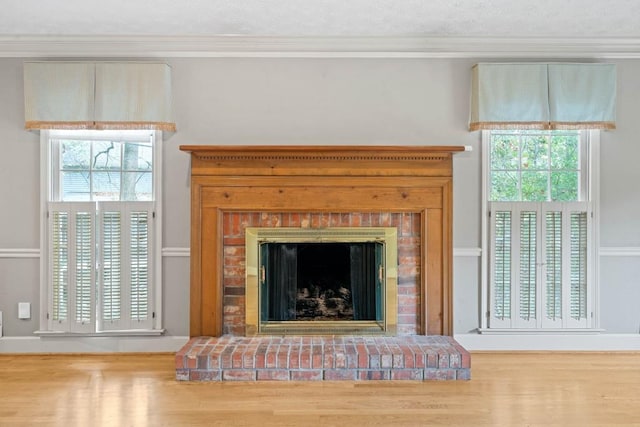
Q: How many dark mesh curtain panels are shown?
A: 2